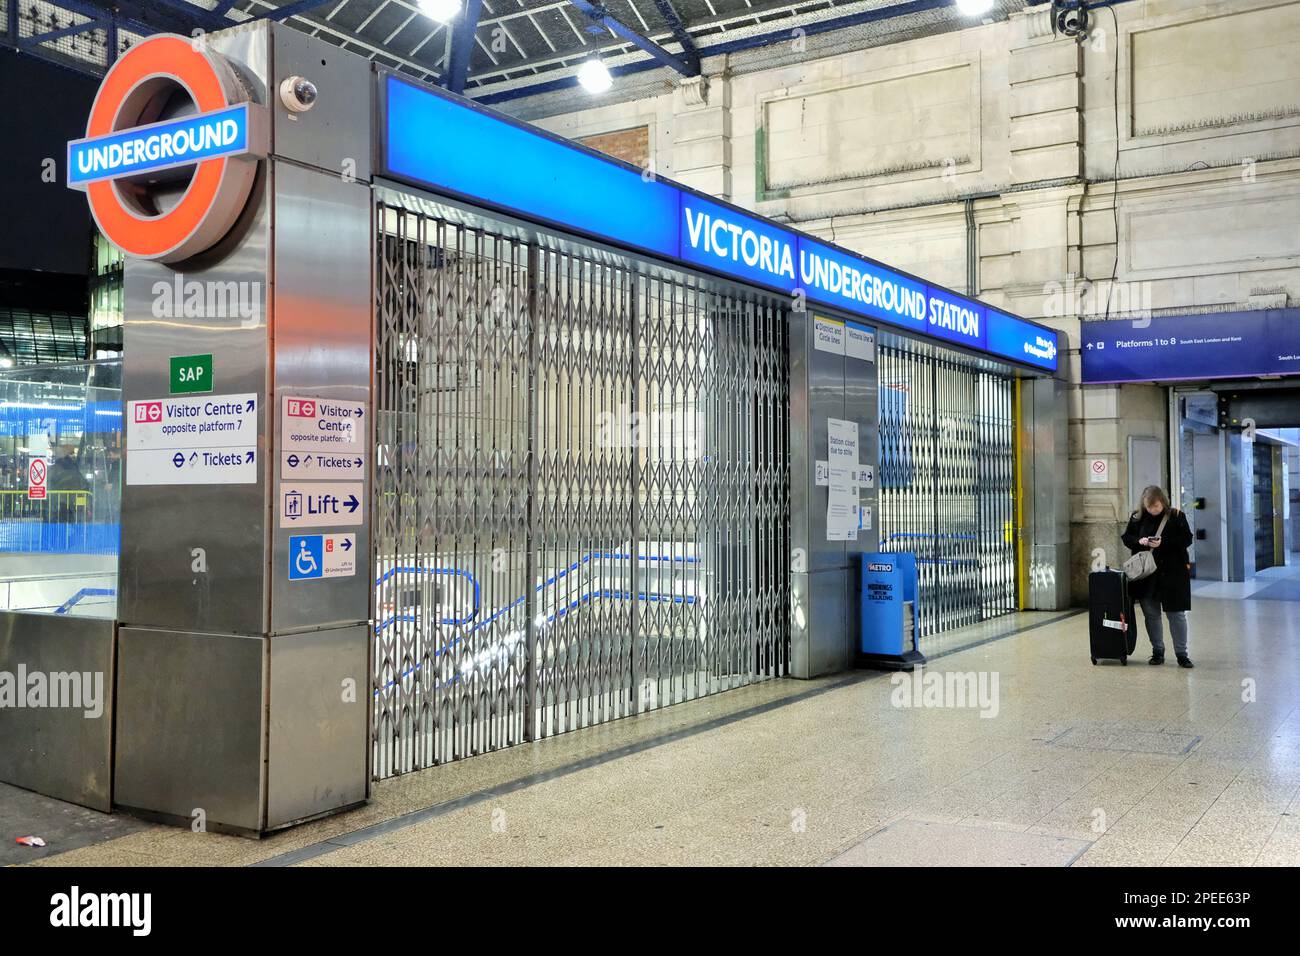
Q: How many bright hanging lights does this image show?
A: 3